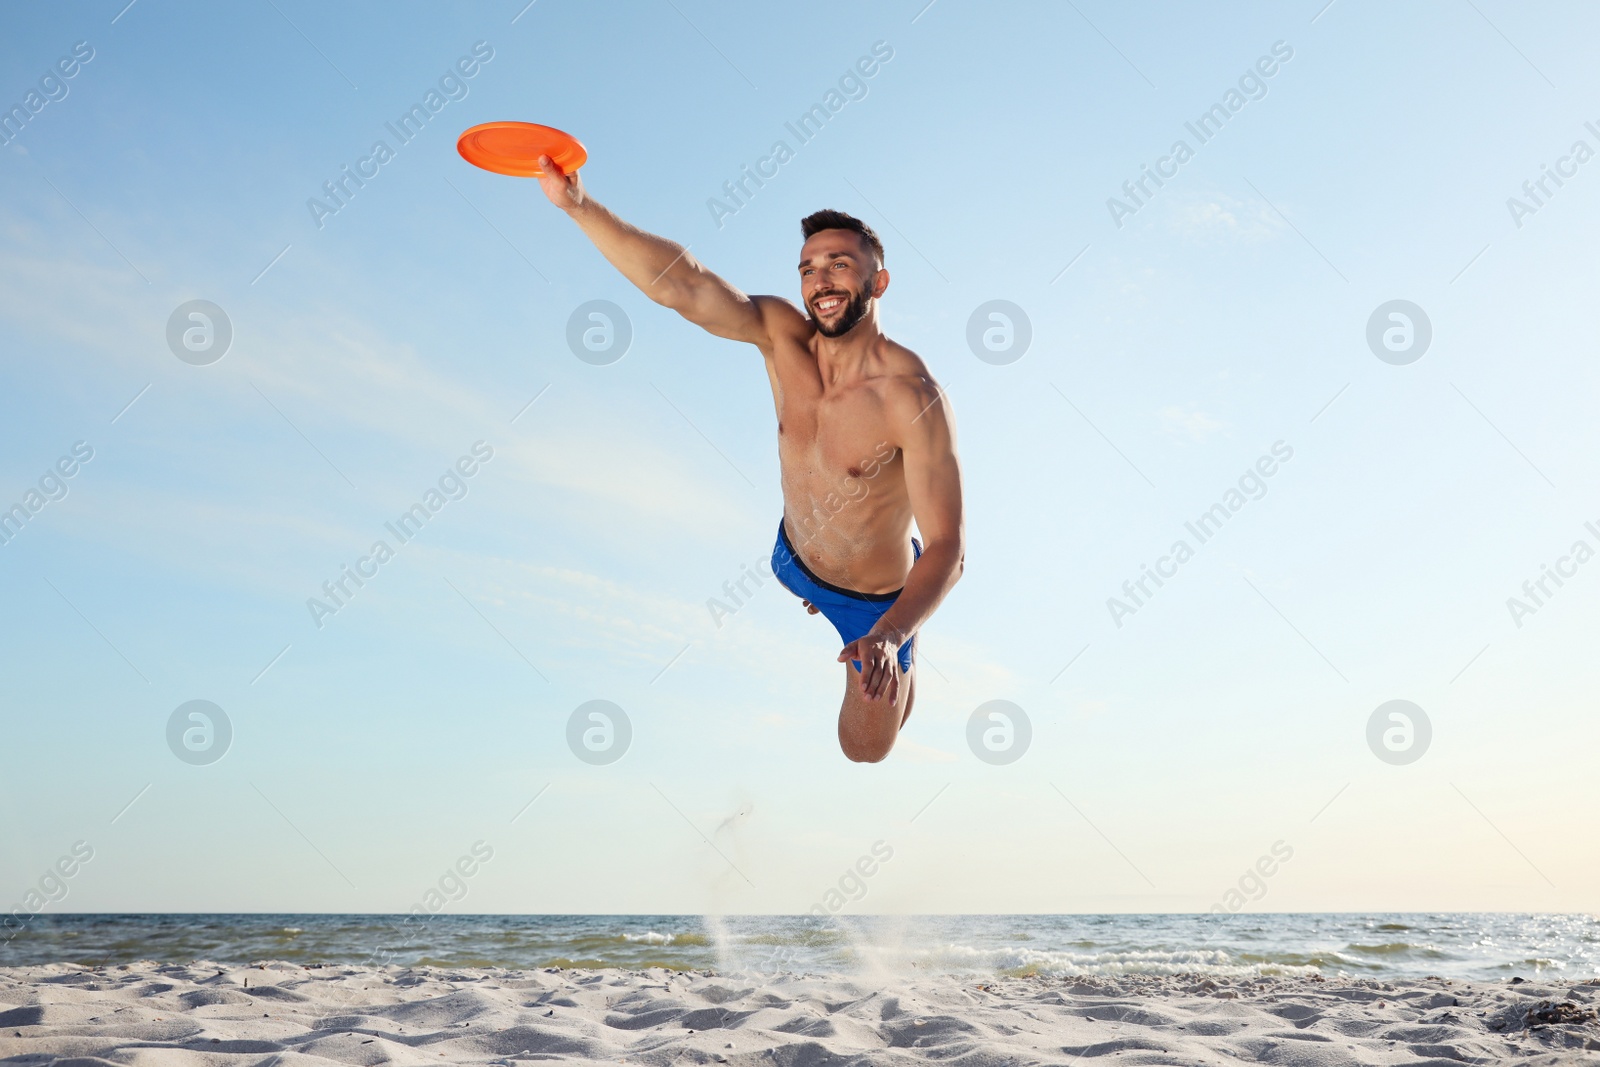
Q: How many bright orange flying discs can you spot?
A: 1